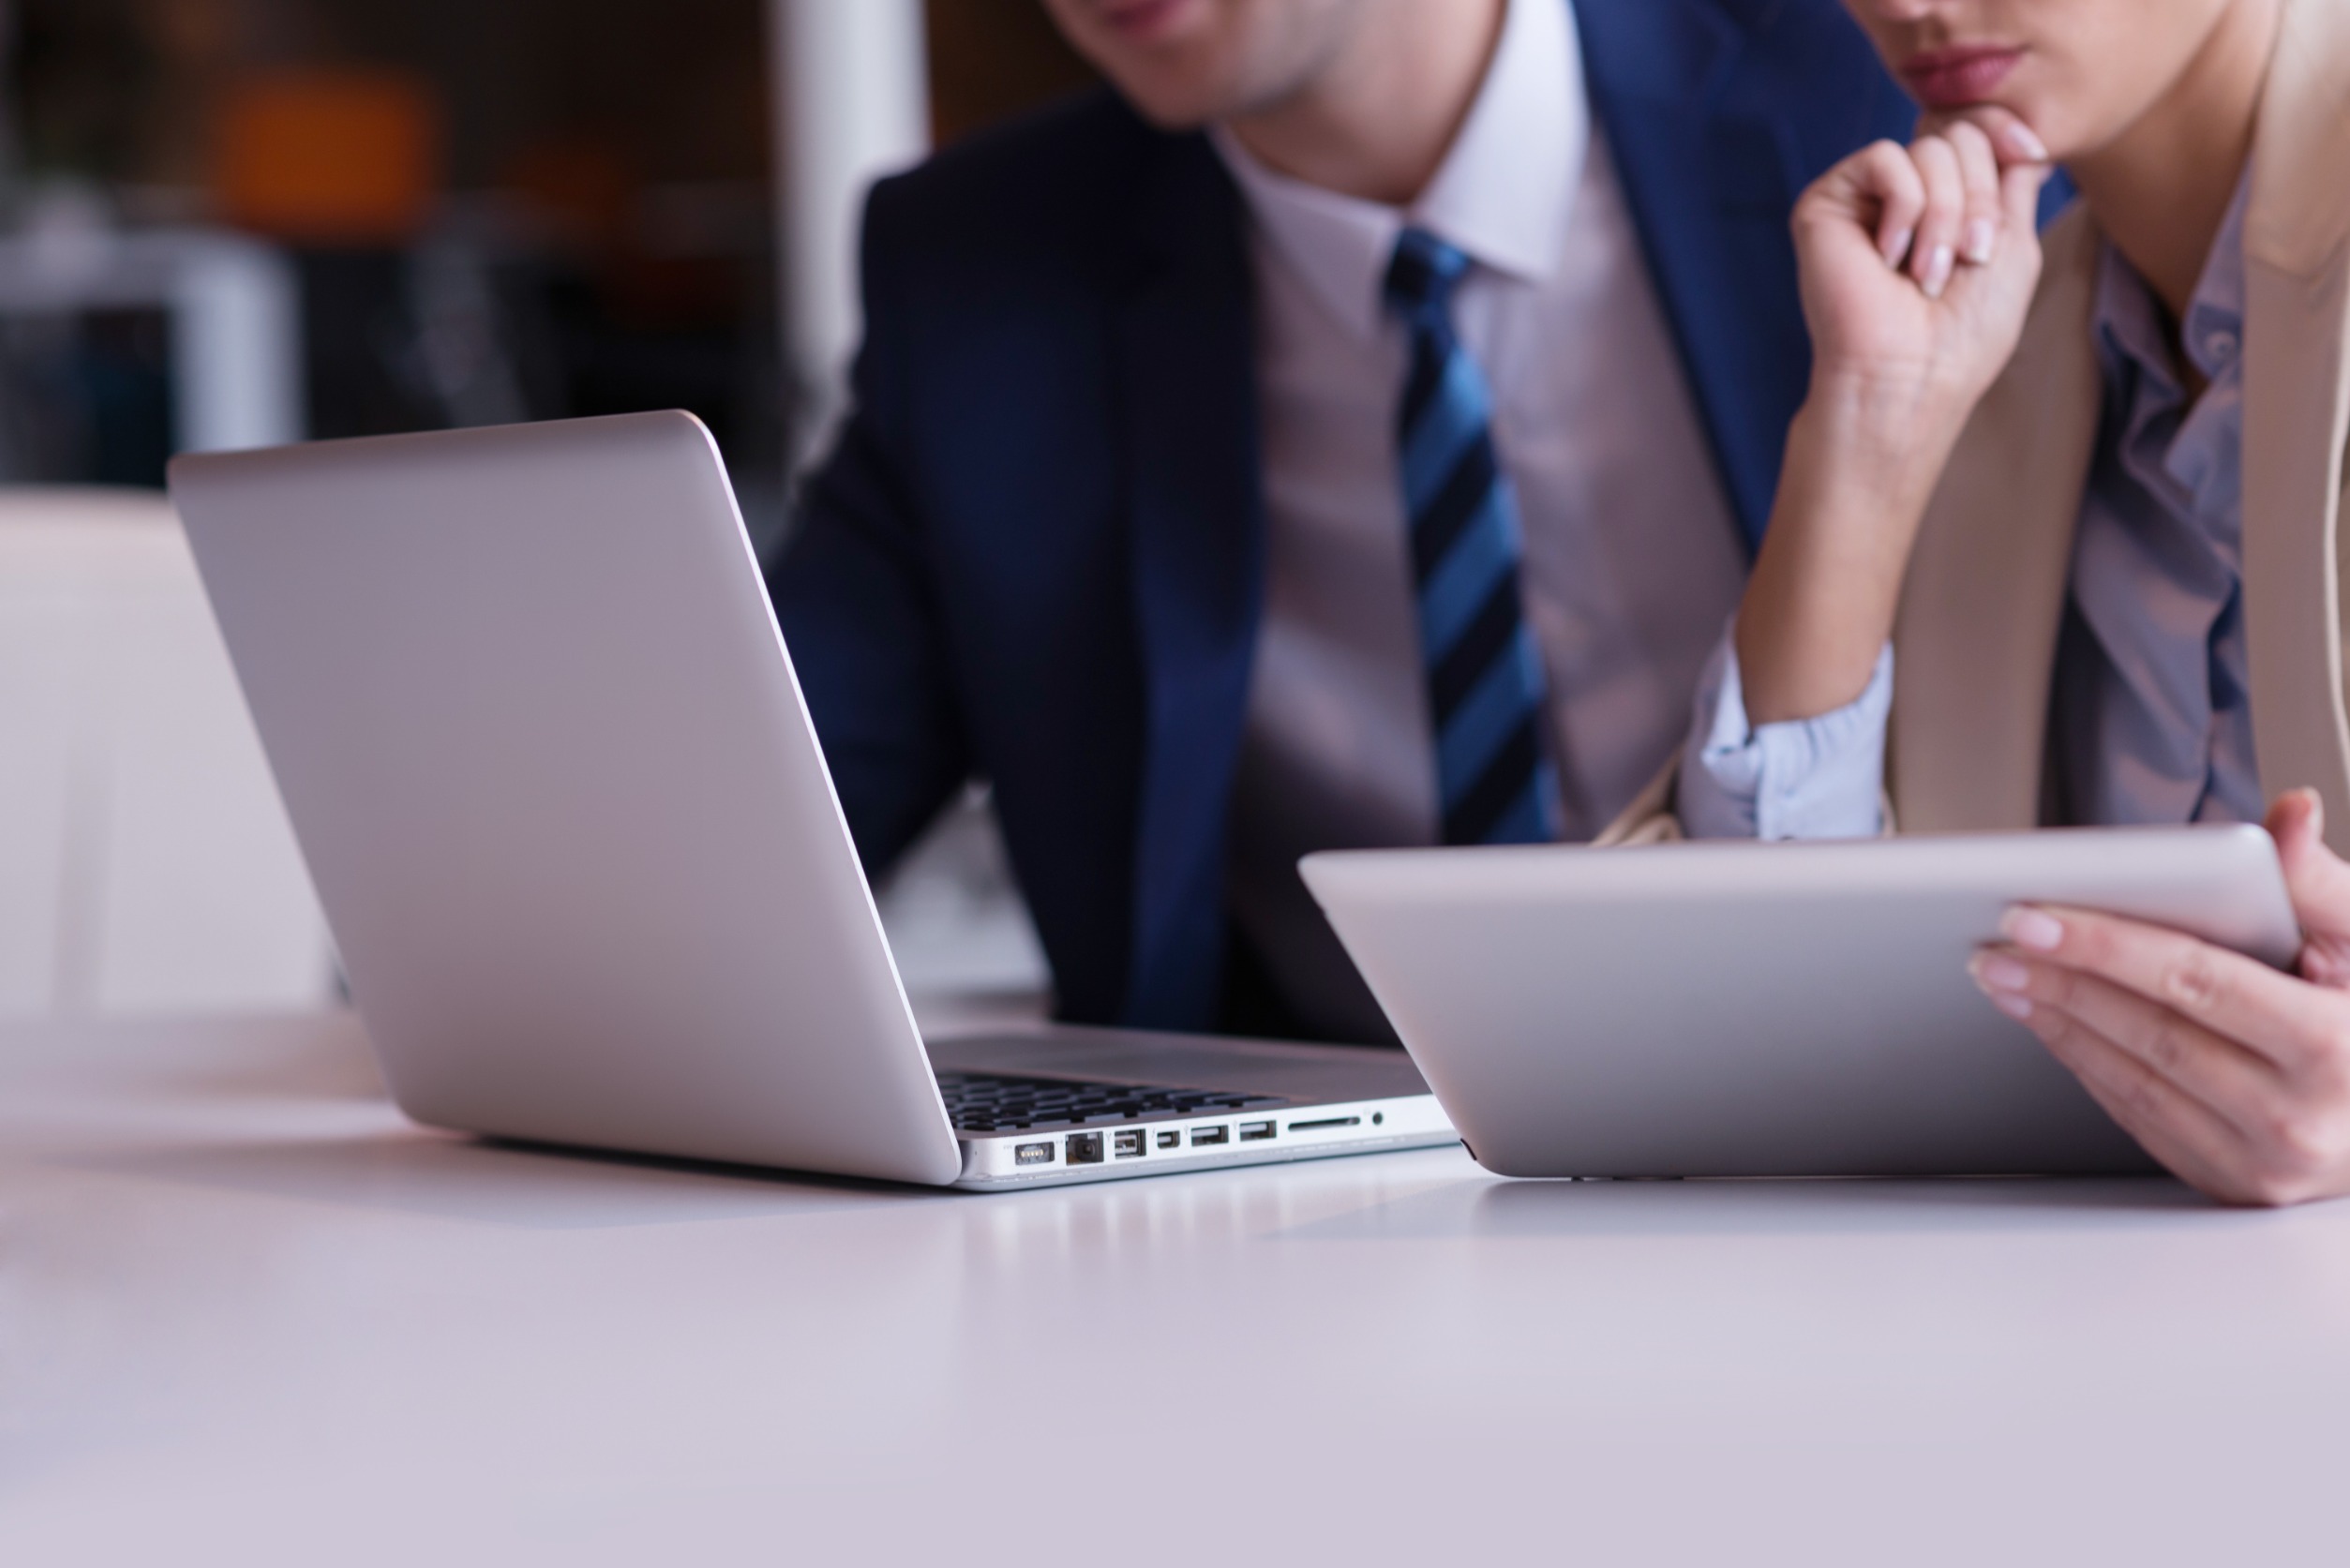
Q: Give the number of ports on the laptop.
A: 8